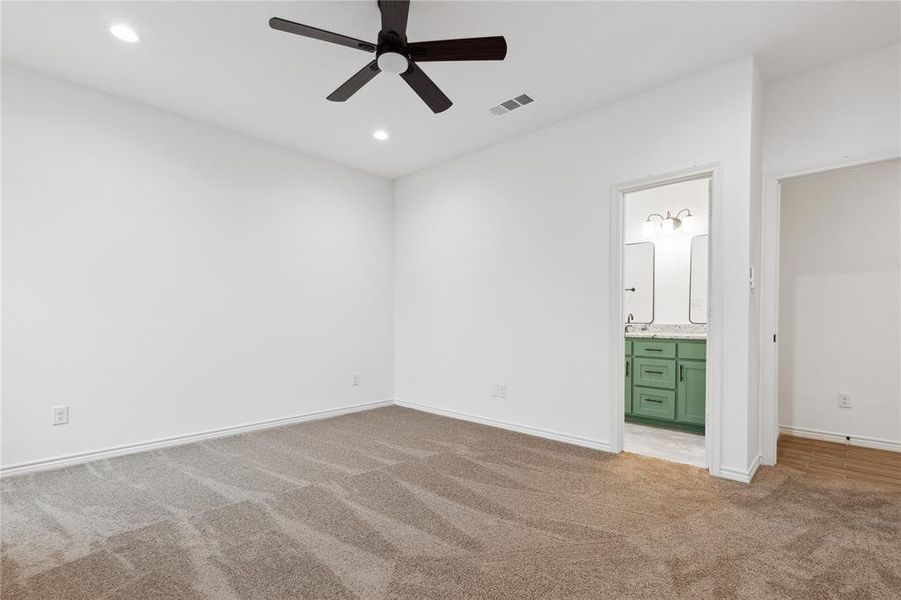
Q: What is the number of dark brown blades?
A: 5